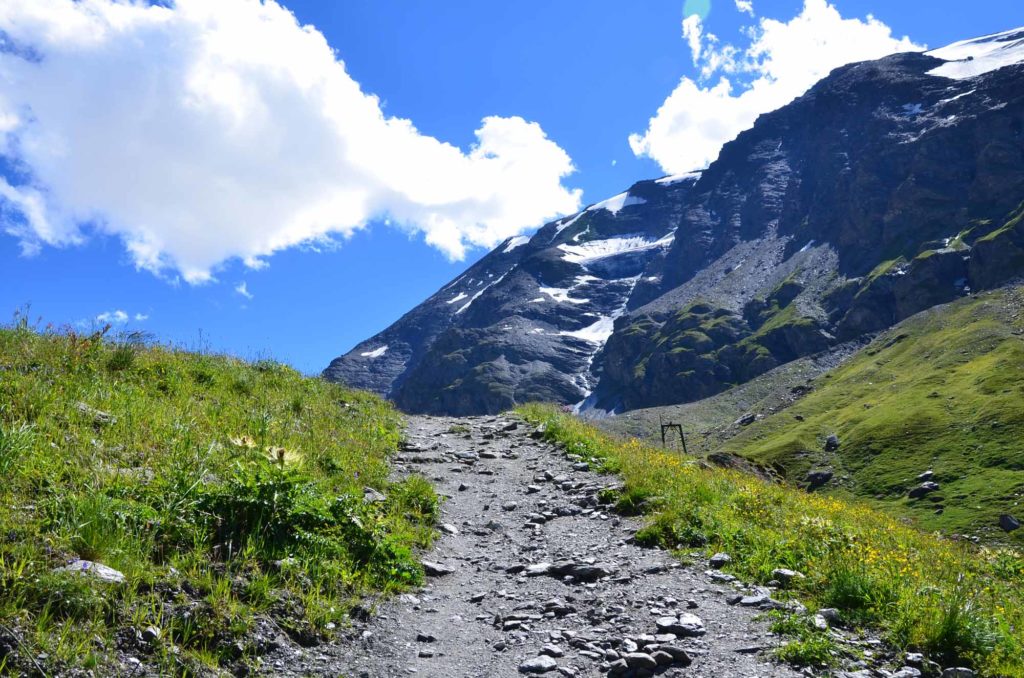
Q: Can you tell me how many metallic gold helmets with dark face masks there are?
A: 0